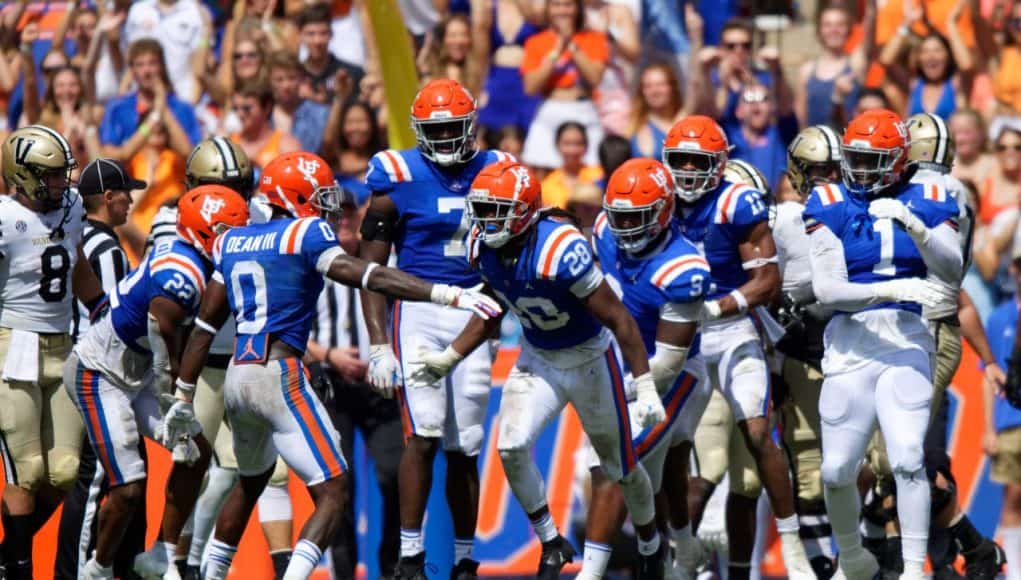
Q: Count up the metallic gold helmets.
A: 5